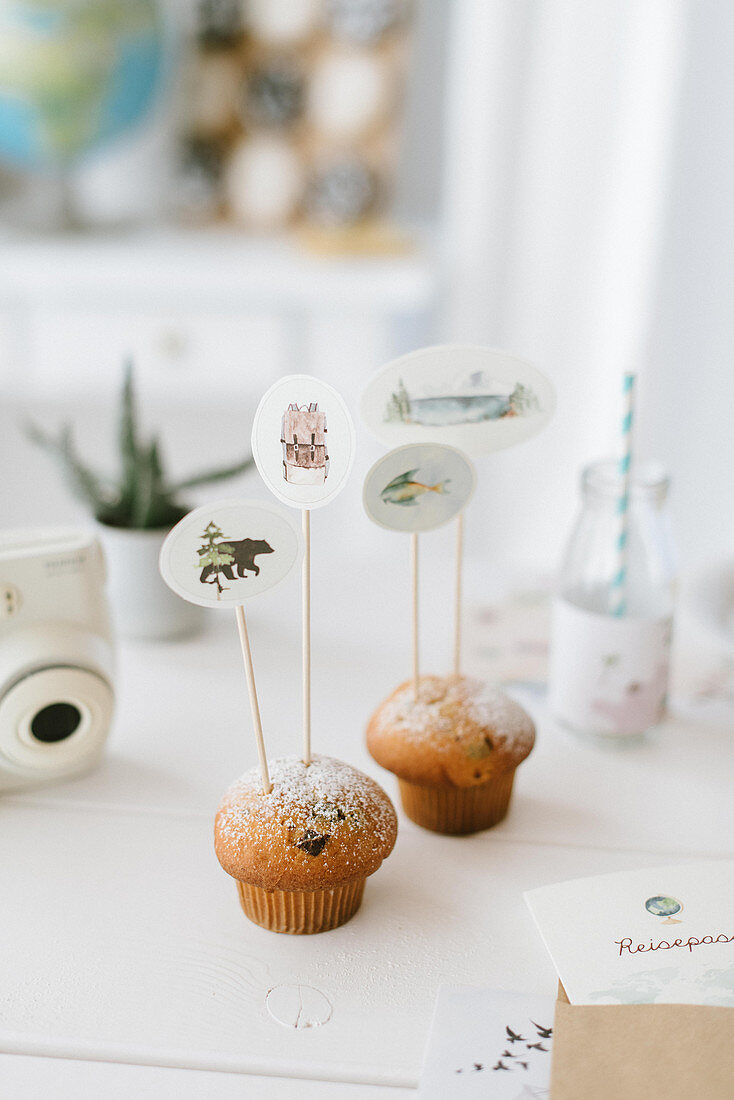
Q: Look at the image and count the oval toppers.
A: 4